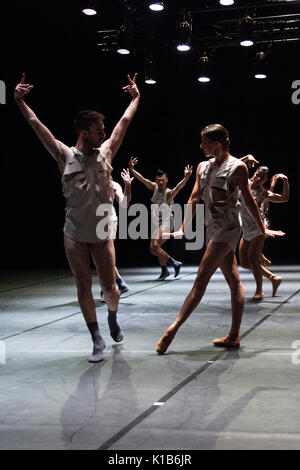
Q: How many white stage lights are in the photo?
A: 9